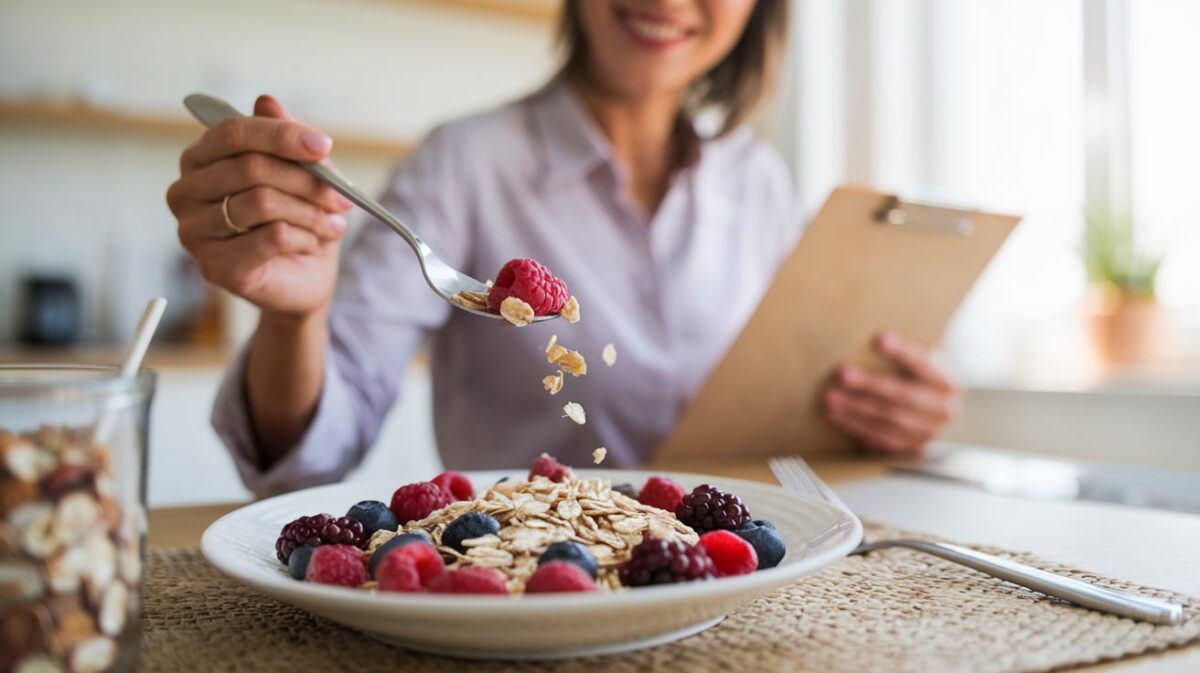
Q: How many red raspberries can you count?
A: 10